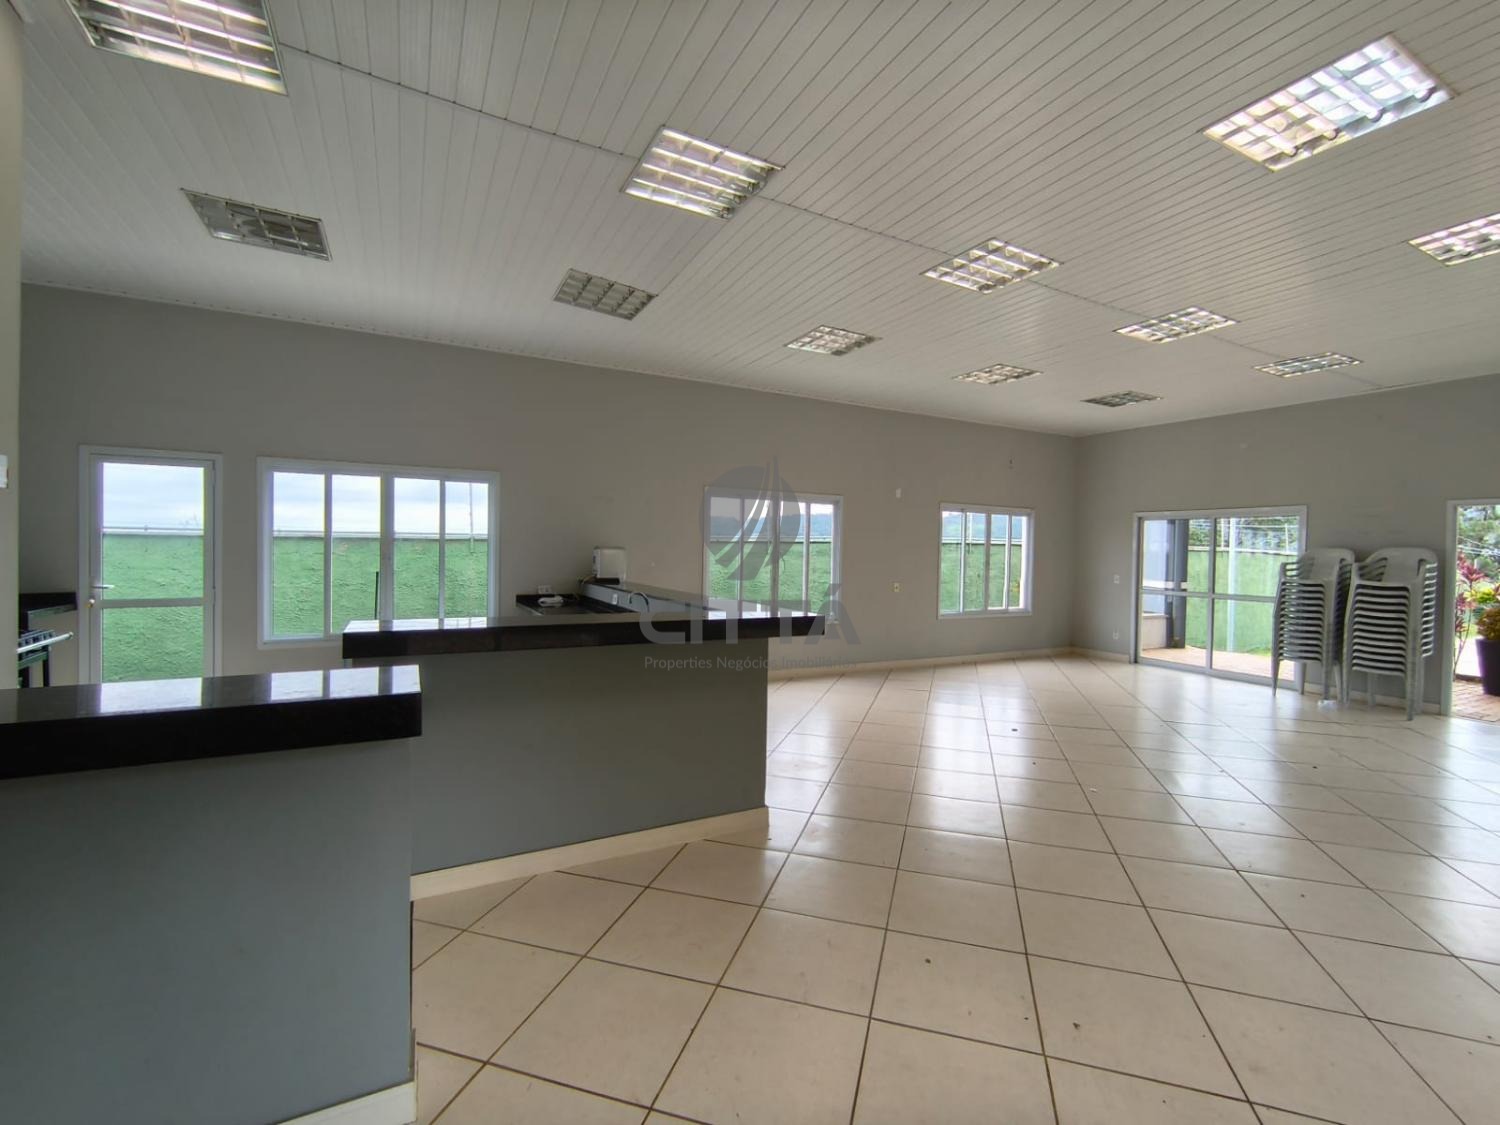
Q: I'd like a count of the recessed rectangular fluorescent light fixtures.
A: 12